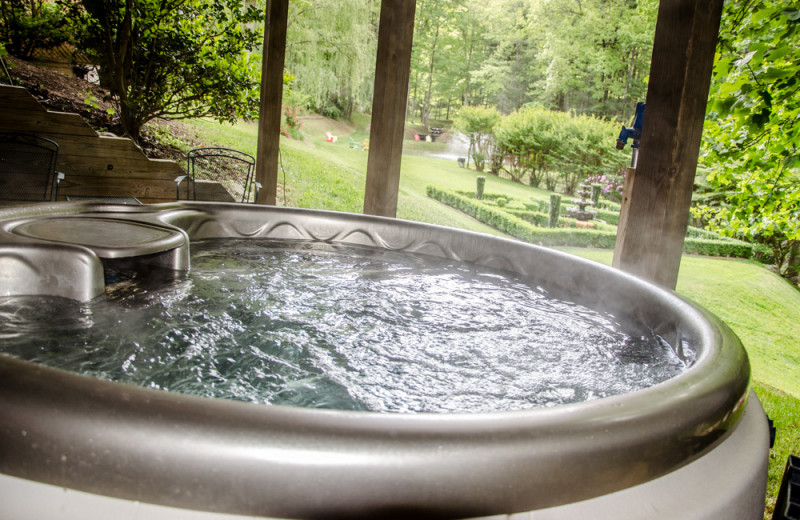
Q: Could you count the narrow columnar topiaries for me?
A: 3